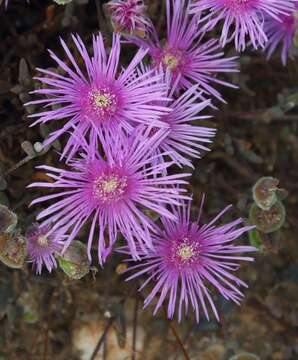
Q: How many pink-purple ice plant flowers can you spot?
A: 9